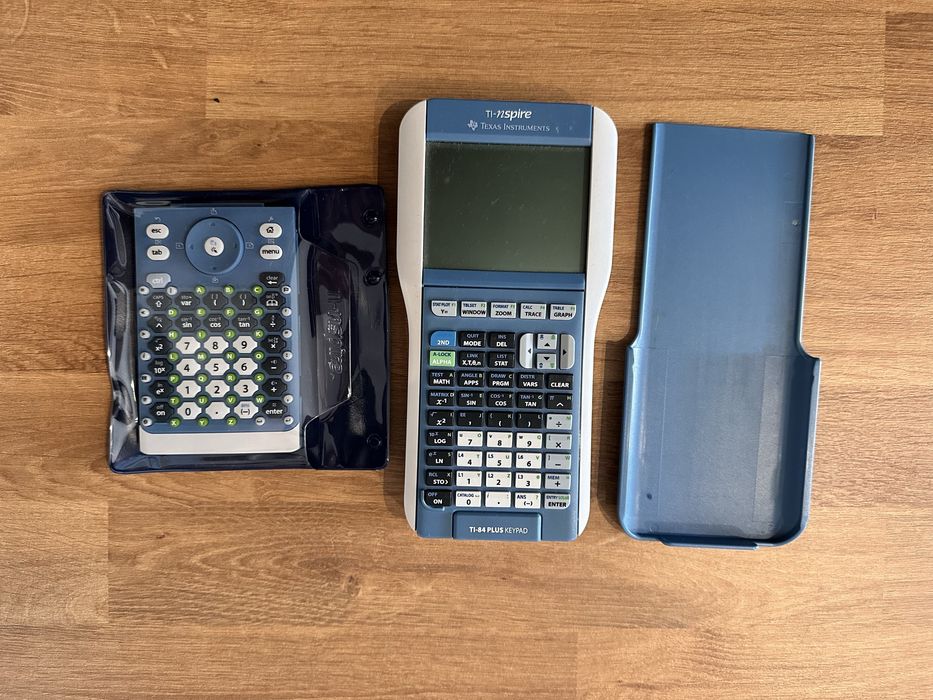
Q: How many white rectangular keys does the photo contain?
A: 12